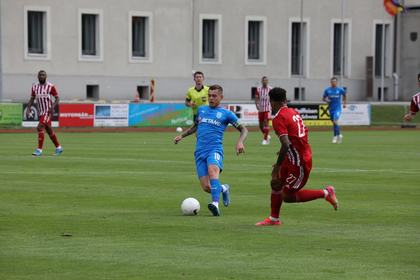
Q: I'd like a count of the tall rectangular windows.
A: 8